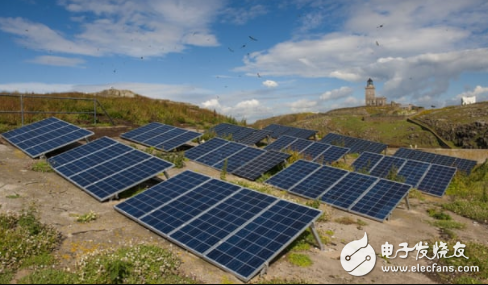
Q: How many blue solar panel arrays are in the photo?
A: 12